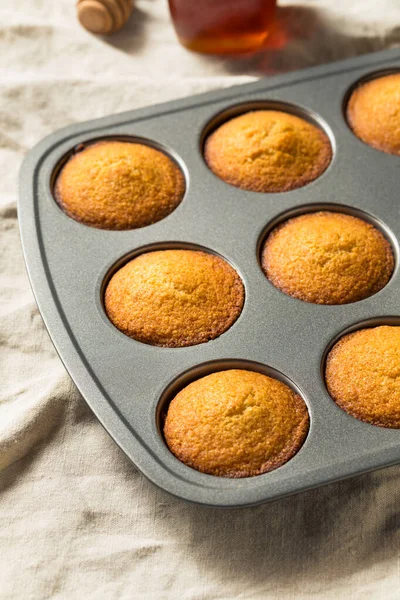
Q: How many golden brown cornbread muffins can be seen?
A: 7